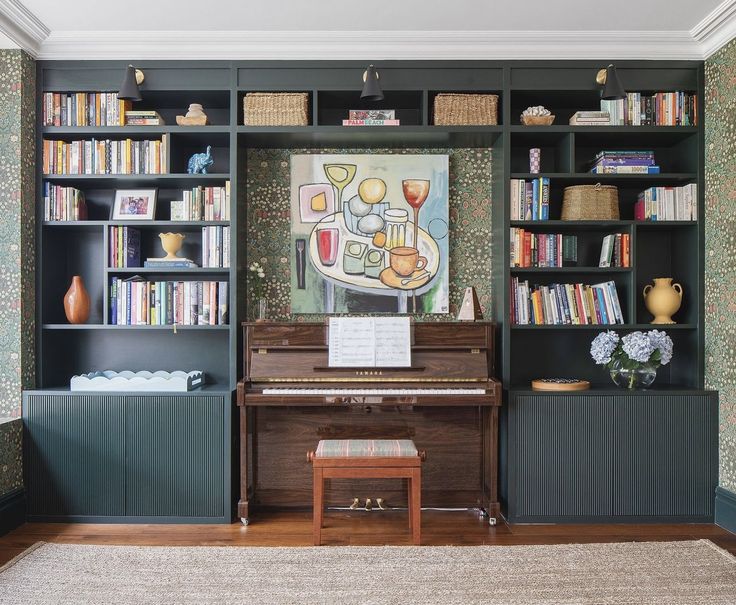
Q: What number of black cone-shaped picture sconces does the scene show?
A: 3